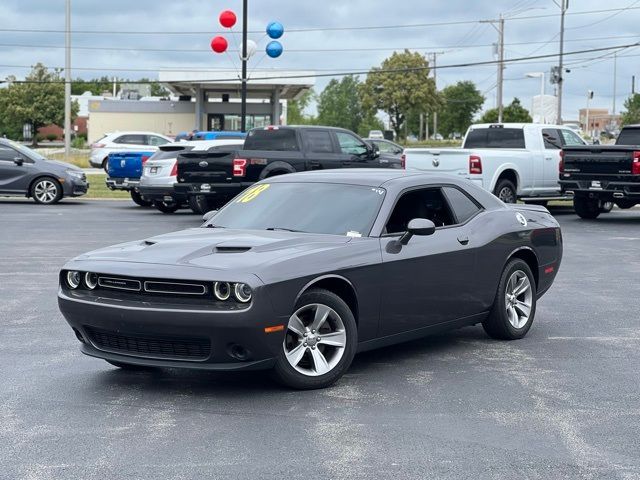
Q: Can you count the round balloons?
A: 5